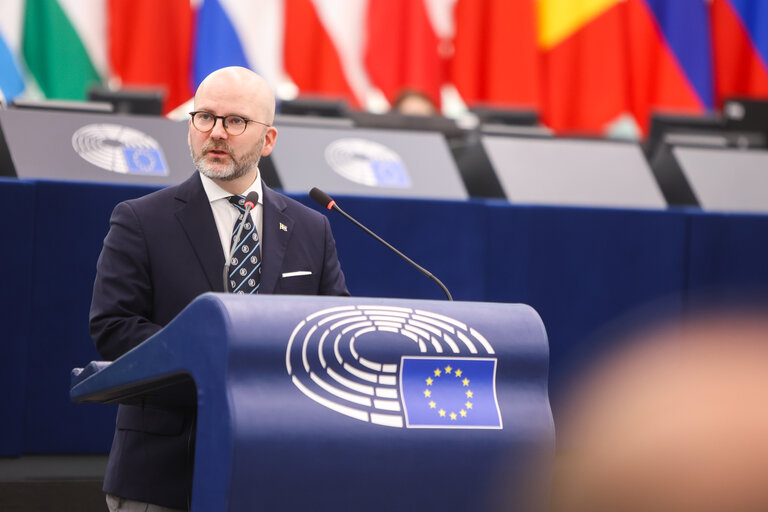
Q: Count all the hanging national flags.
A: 10